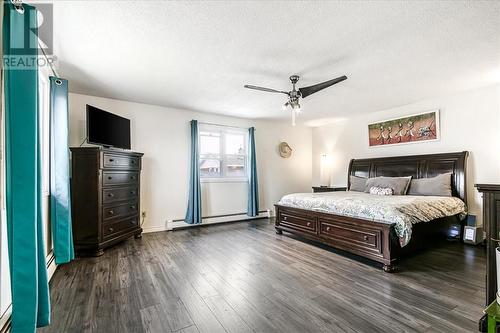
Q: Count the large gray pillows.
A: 3